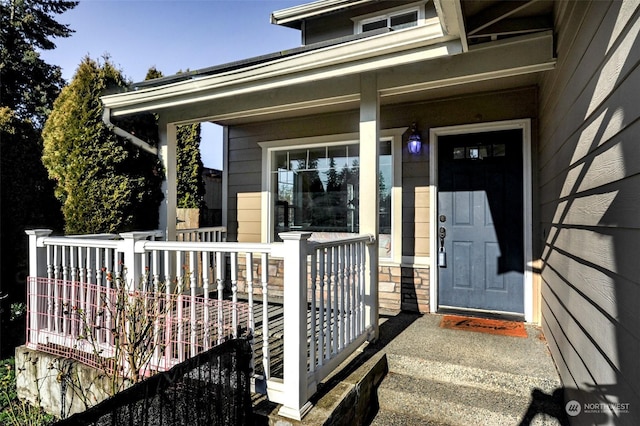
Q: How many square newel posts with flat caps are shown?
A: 3